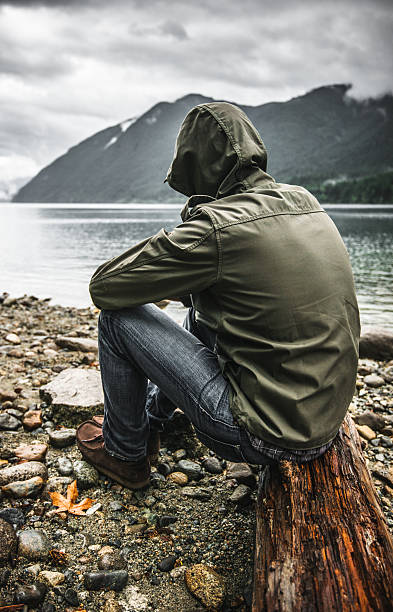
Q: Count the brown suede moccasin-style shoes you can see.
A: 2